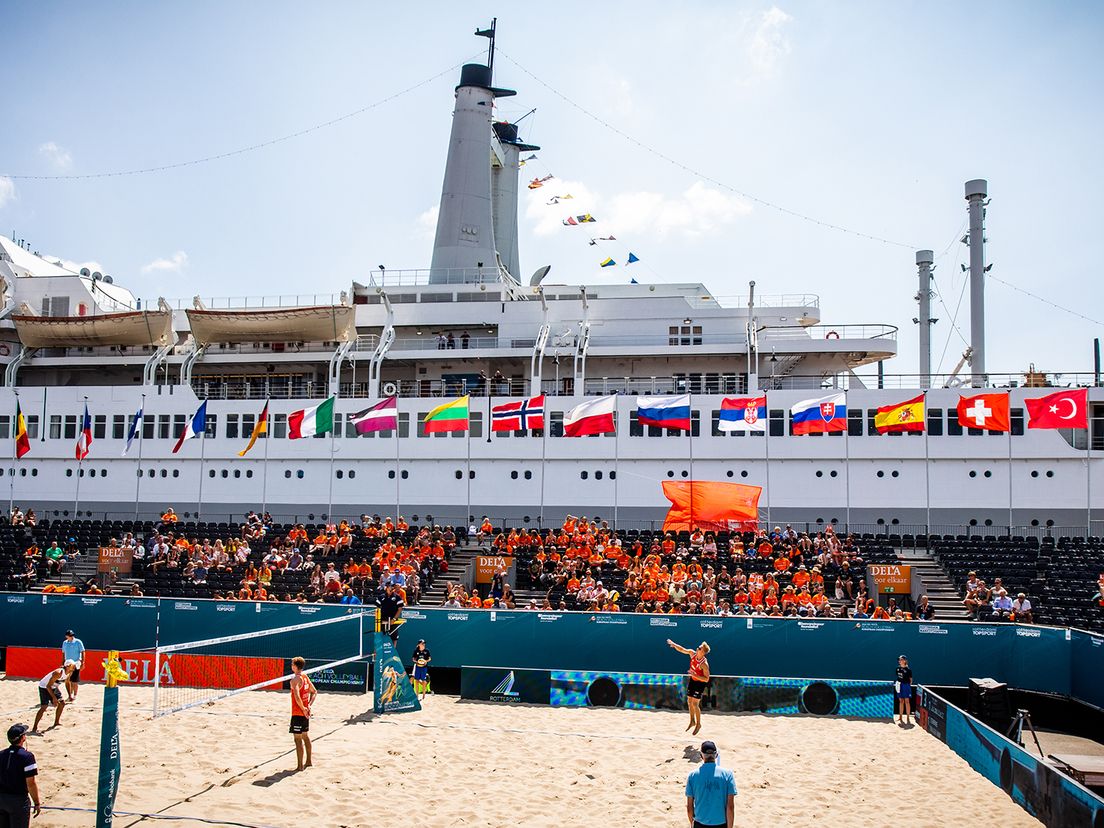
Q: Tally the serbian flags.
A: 1